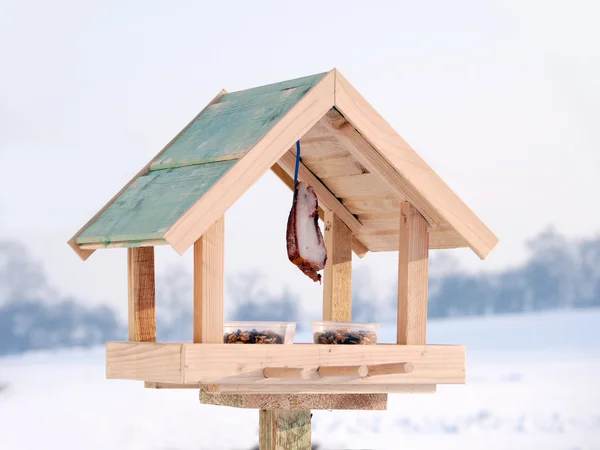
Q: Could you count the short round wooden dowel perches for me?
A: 3